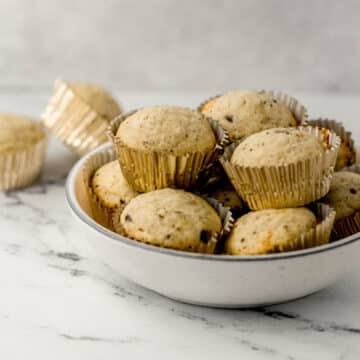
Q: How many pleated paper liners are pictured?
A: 10